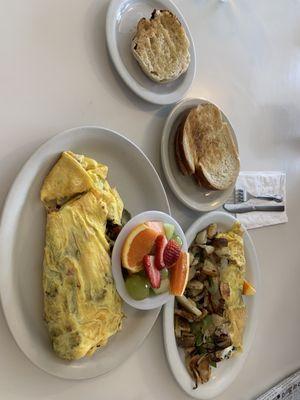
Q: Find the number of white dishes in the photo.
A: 5